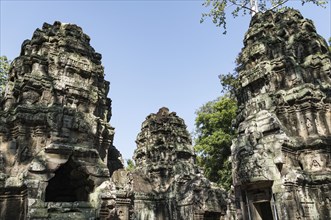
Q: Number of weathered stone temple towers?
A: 3